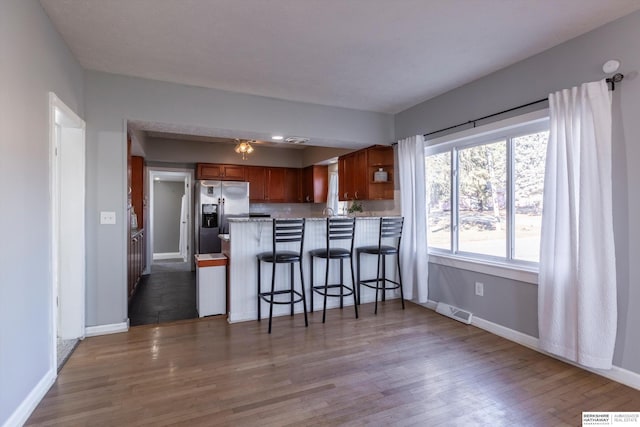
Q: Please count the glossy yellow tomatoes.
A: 0